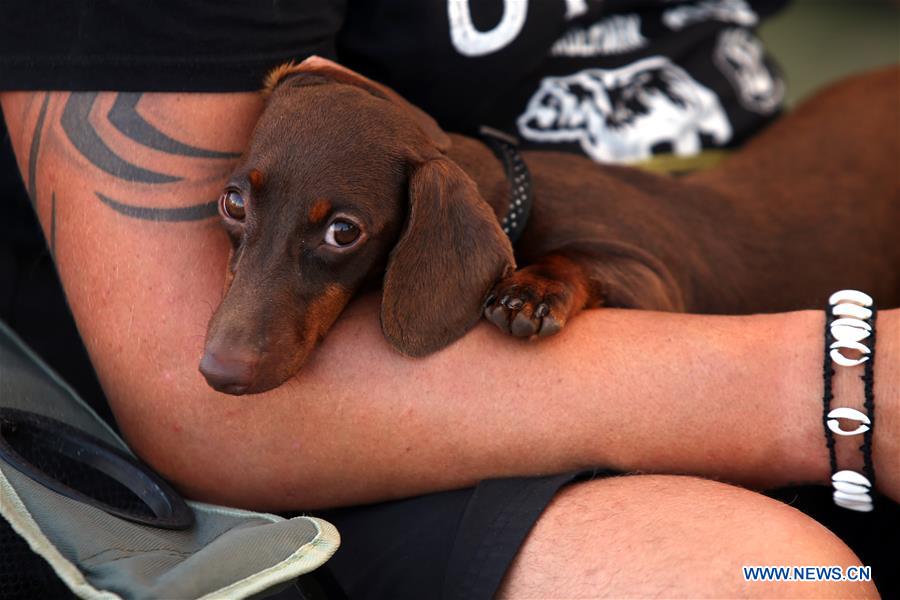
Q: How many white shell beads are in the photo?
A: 7